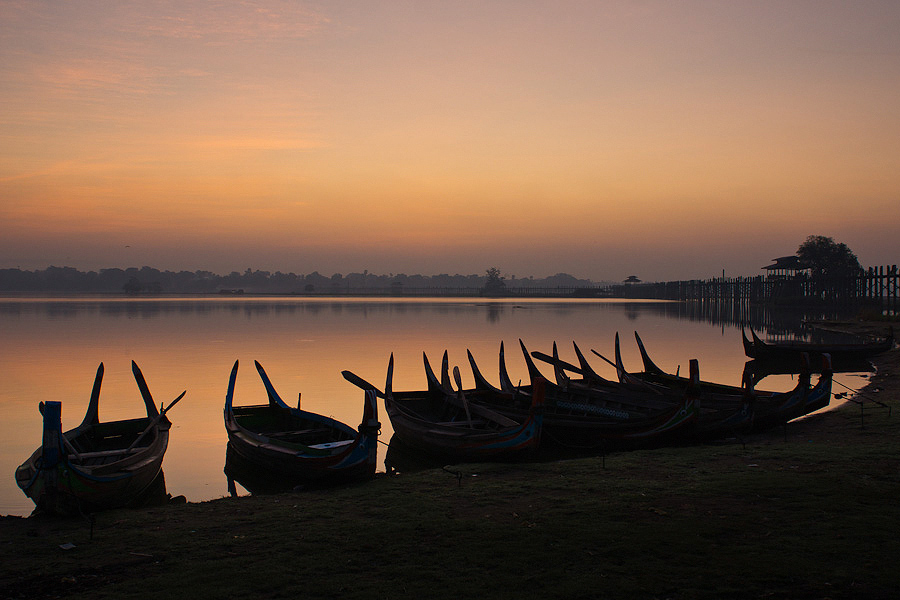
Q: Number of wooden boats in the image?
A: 8